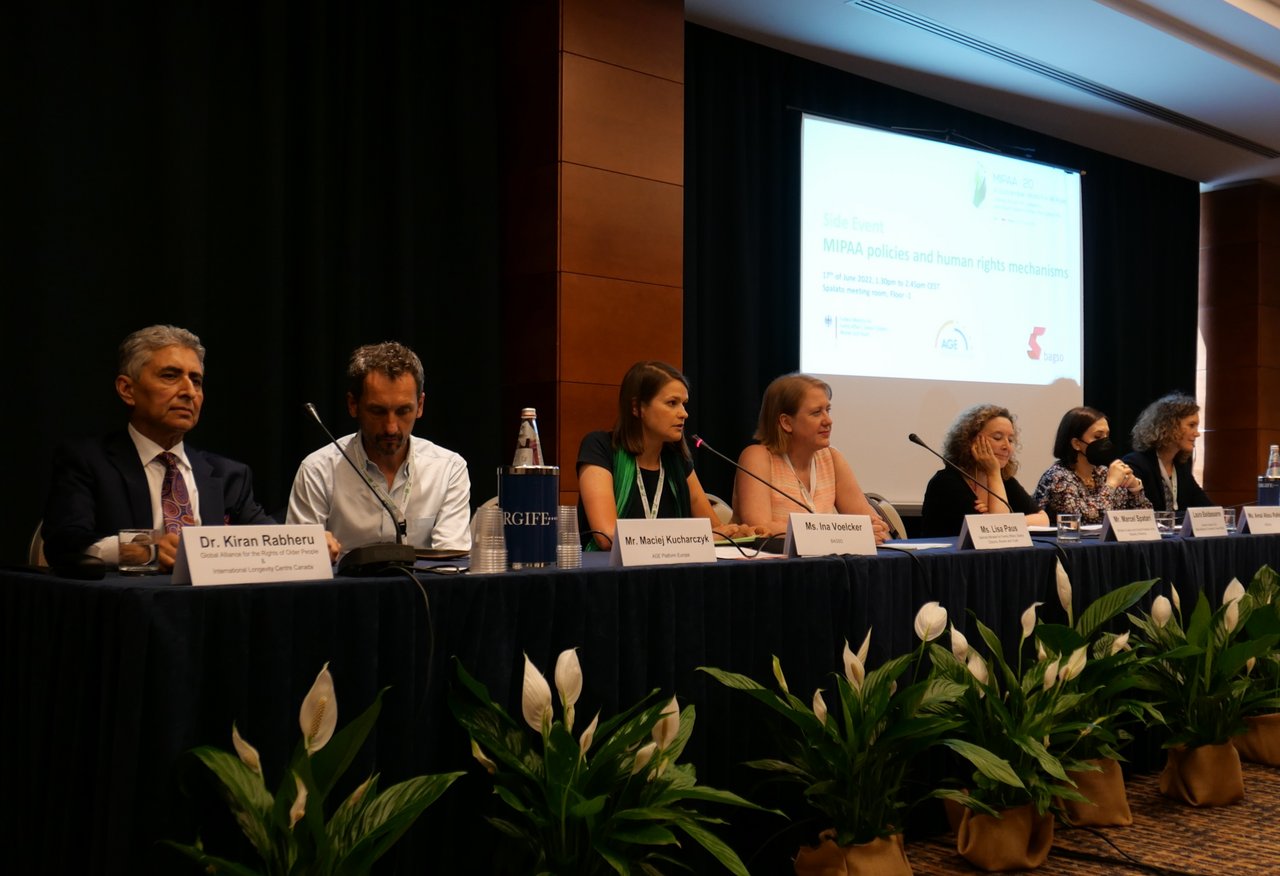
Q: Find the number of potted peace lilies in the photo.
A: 7